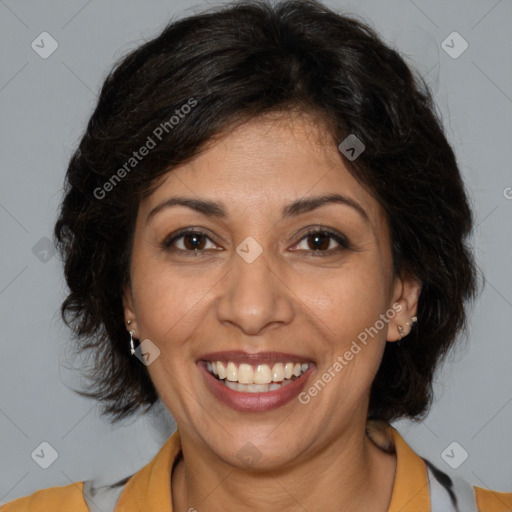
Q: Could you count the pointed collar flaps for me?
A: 2